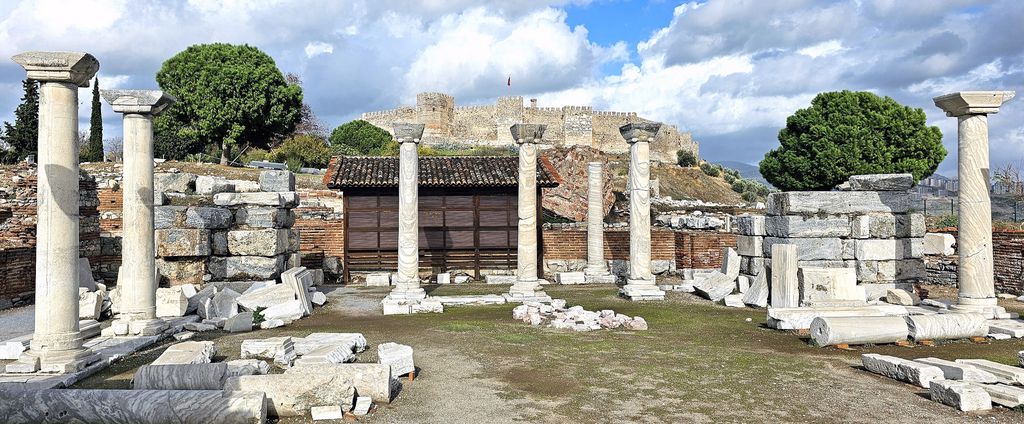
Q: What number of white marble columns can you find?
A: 7